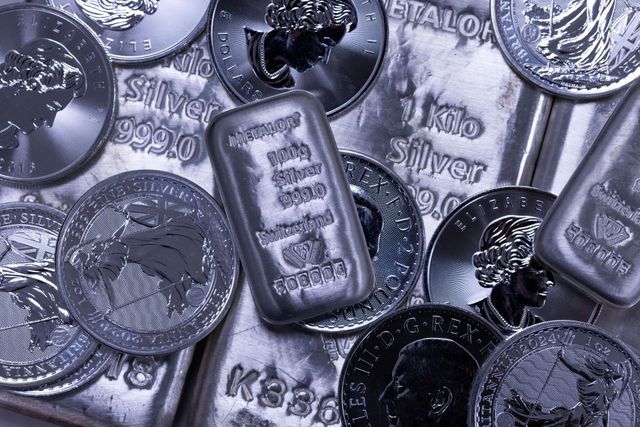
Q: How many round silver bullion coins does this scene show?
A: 11